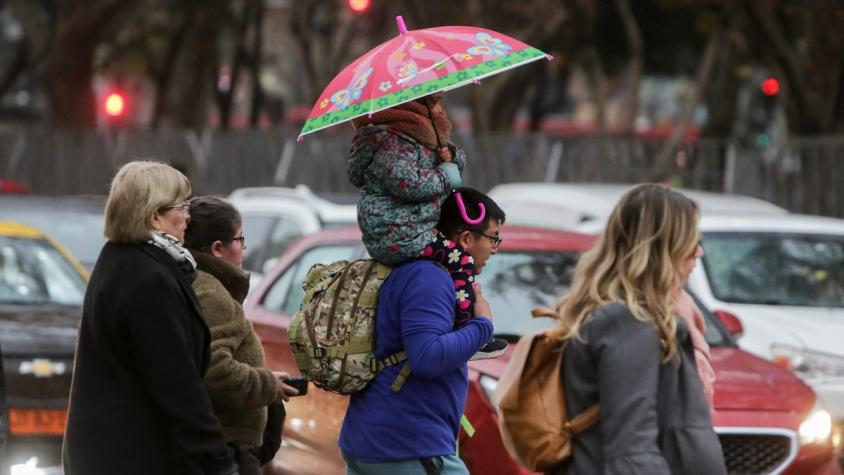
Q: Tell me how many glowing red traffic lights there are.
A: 3